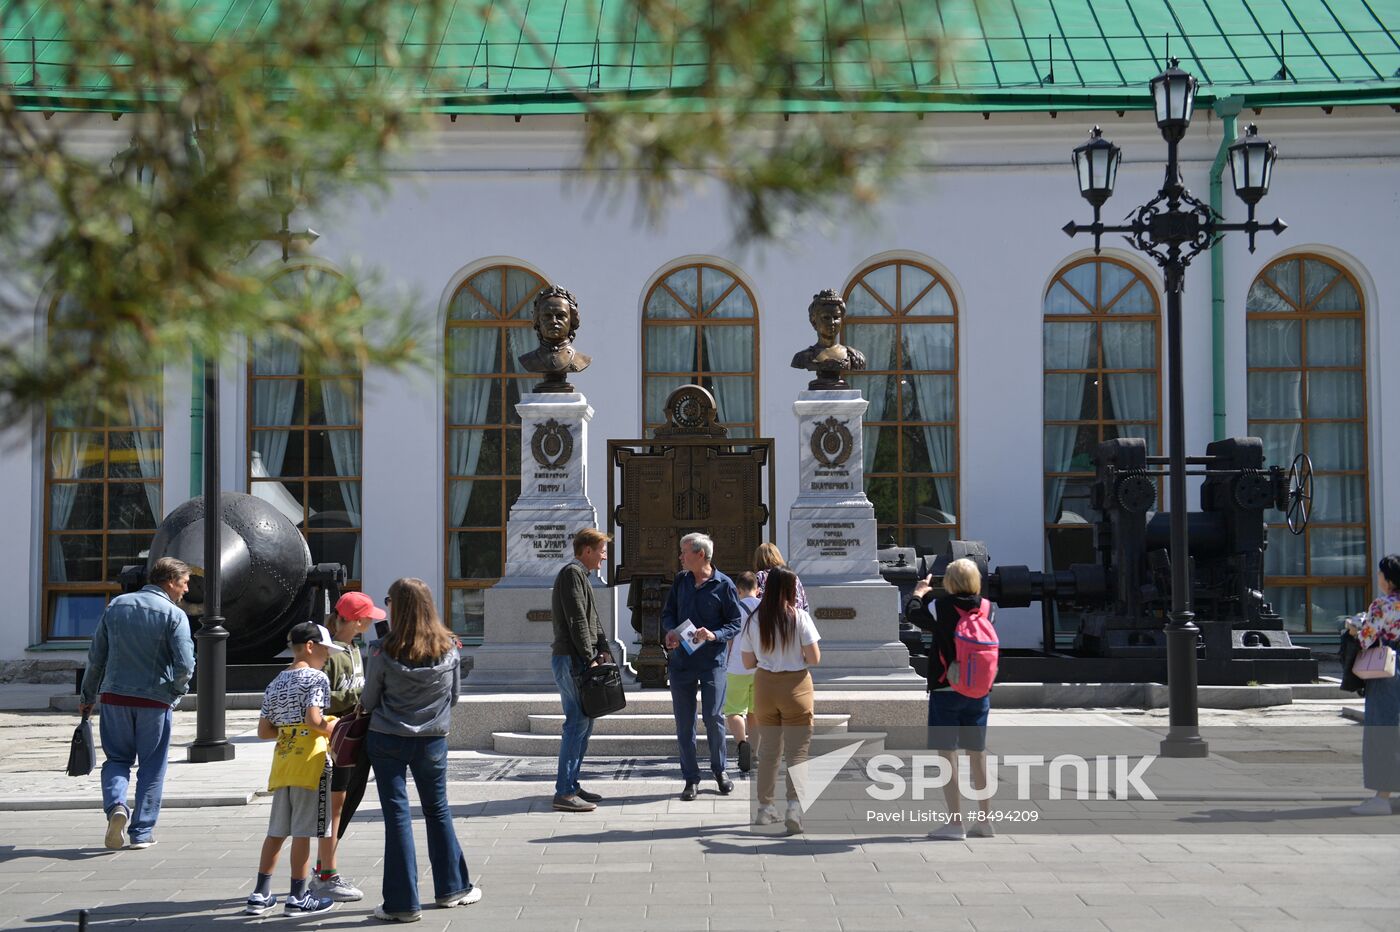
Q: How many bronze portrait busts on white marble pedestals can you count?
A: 2